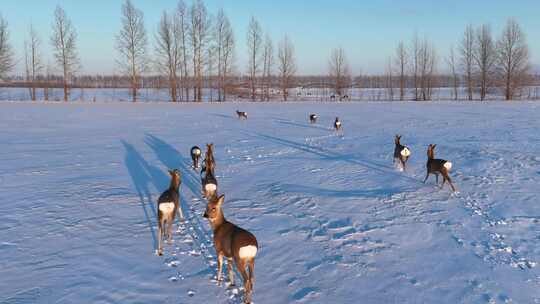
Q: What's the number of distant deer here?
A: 3